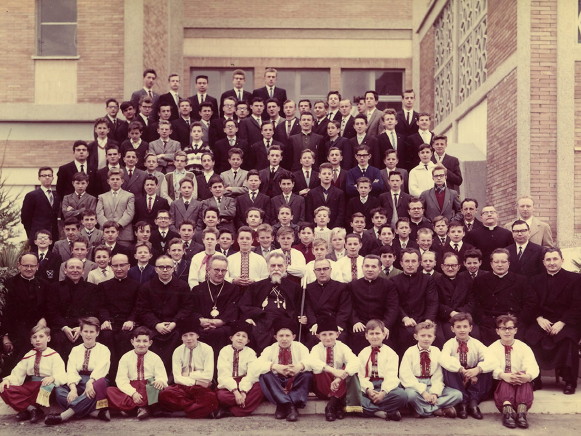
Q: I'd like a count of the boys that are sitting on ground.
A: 11